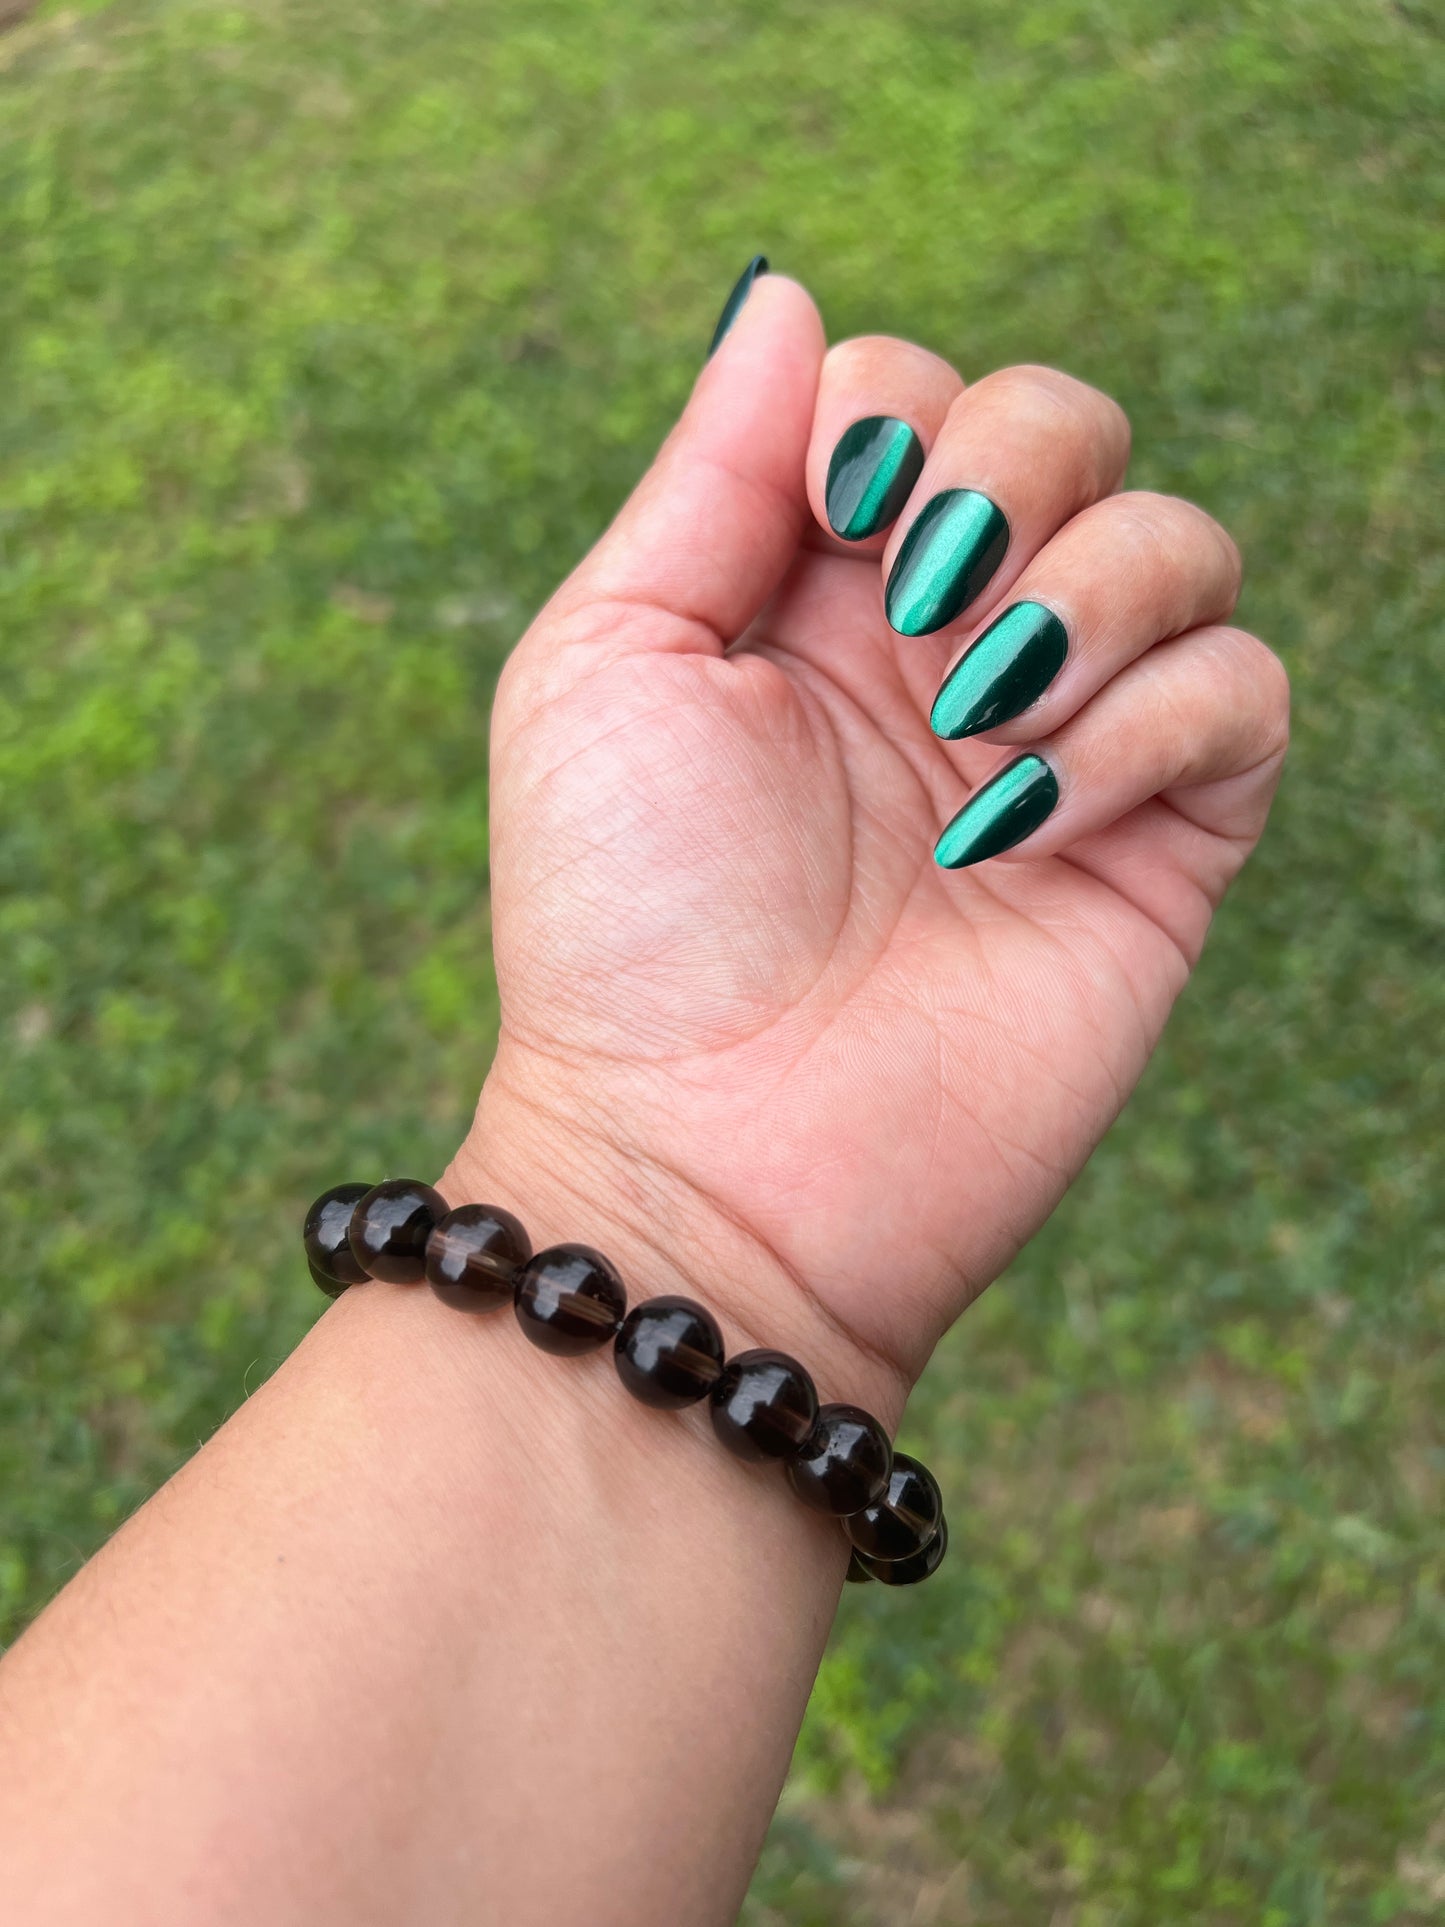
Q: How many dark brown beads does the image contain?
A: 11